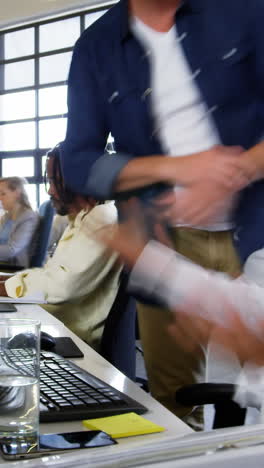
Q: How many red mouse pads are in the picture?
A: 0